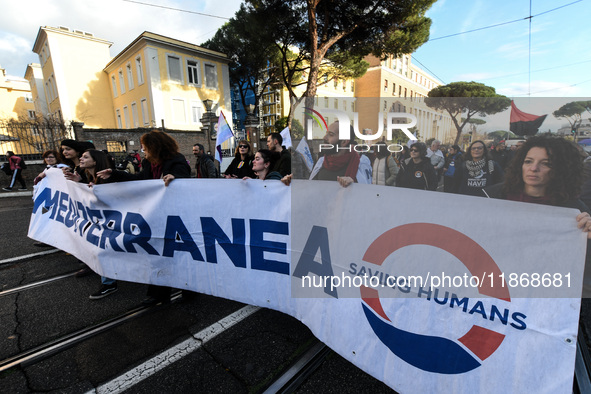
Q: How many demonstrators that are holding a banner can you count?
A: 7